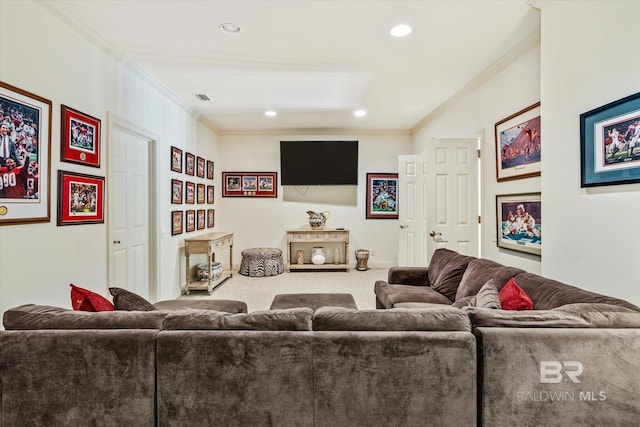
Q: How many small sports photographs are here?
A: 12